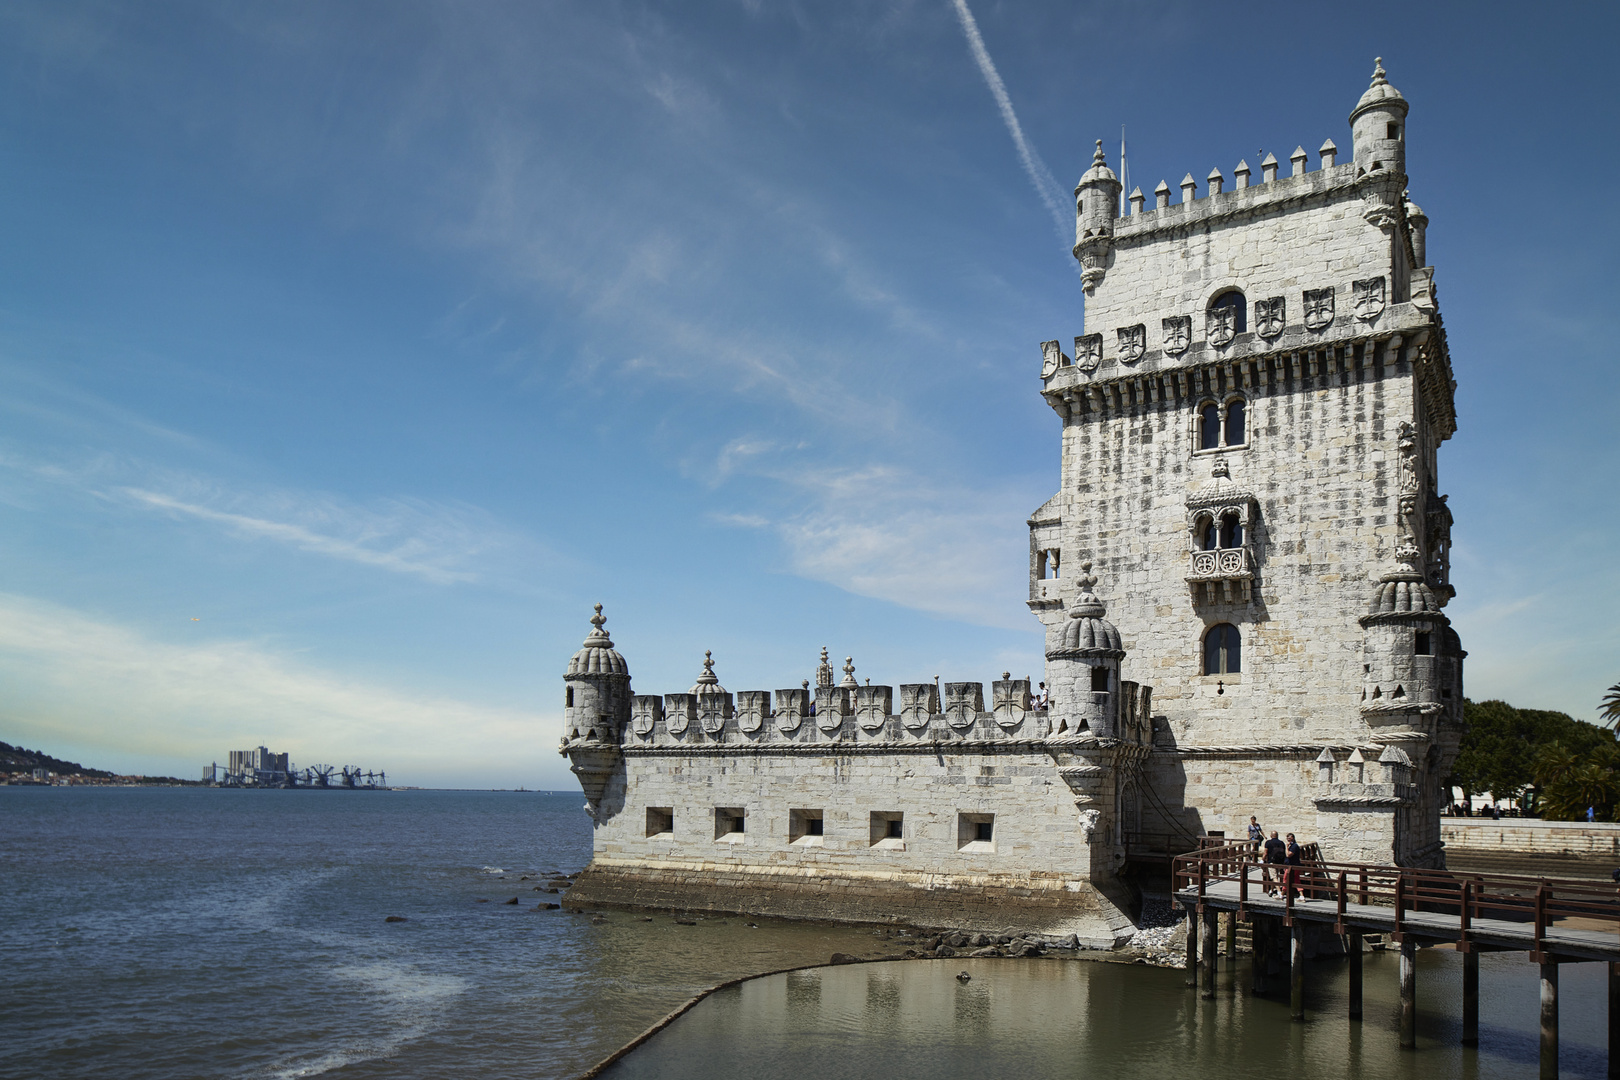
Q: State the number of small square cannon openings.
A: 5